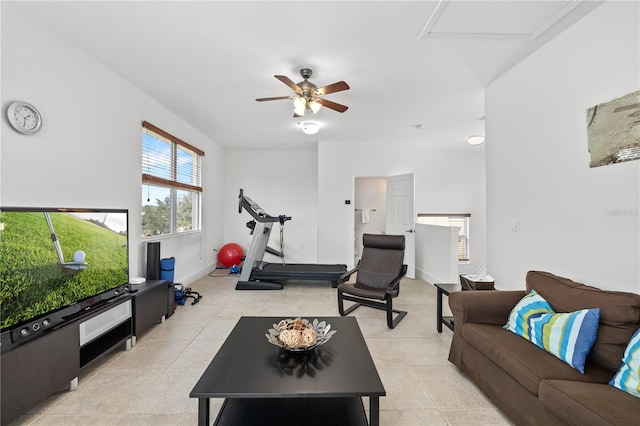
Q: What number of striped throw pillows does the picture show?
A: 2